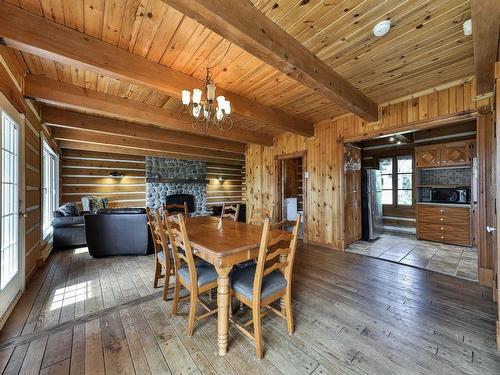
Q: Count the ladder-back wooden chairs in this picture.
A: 6